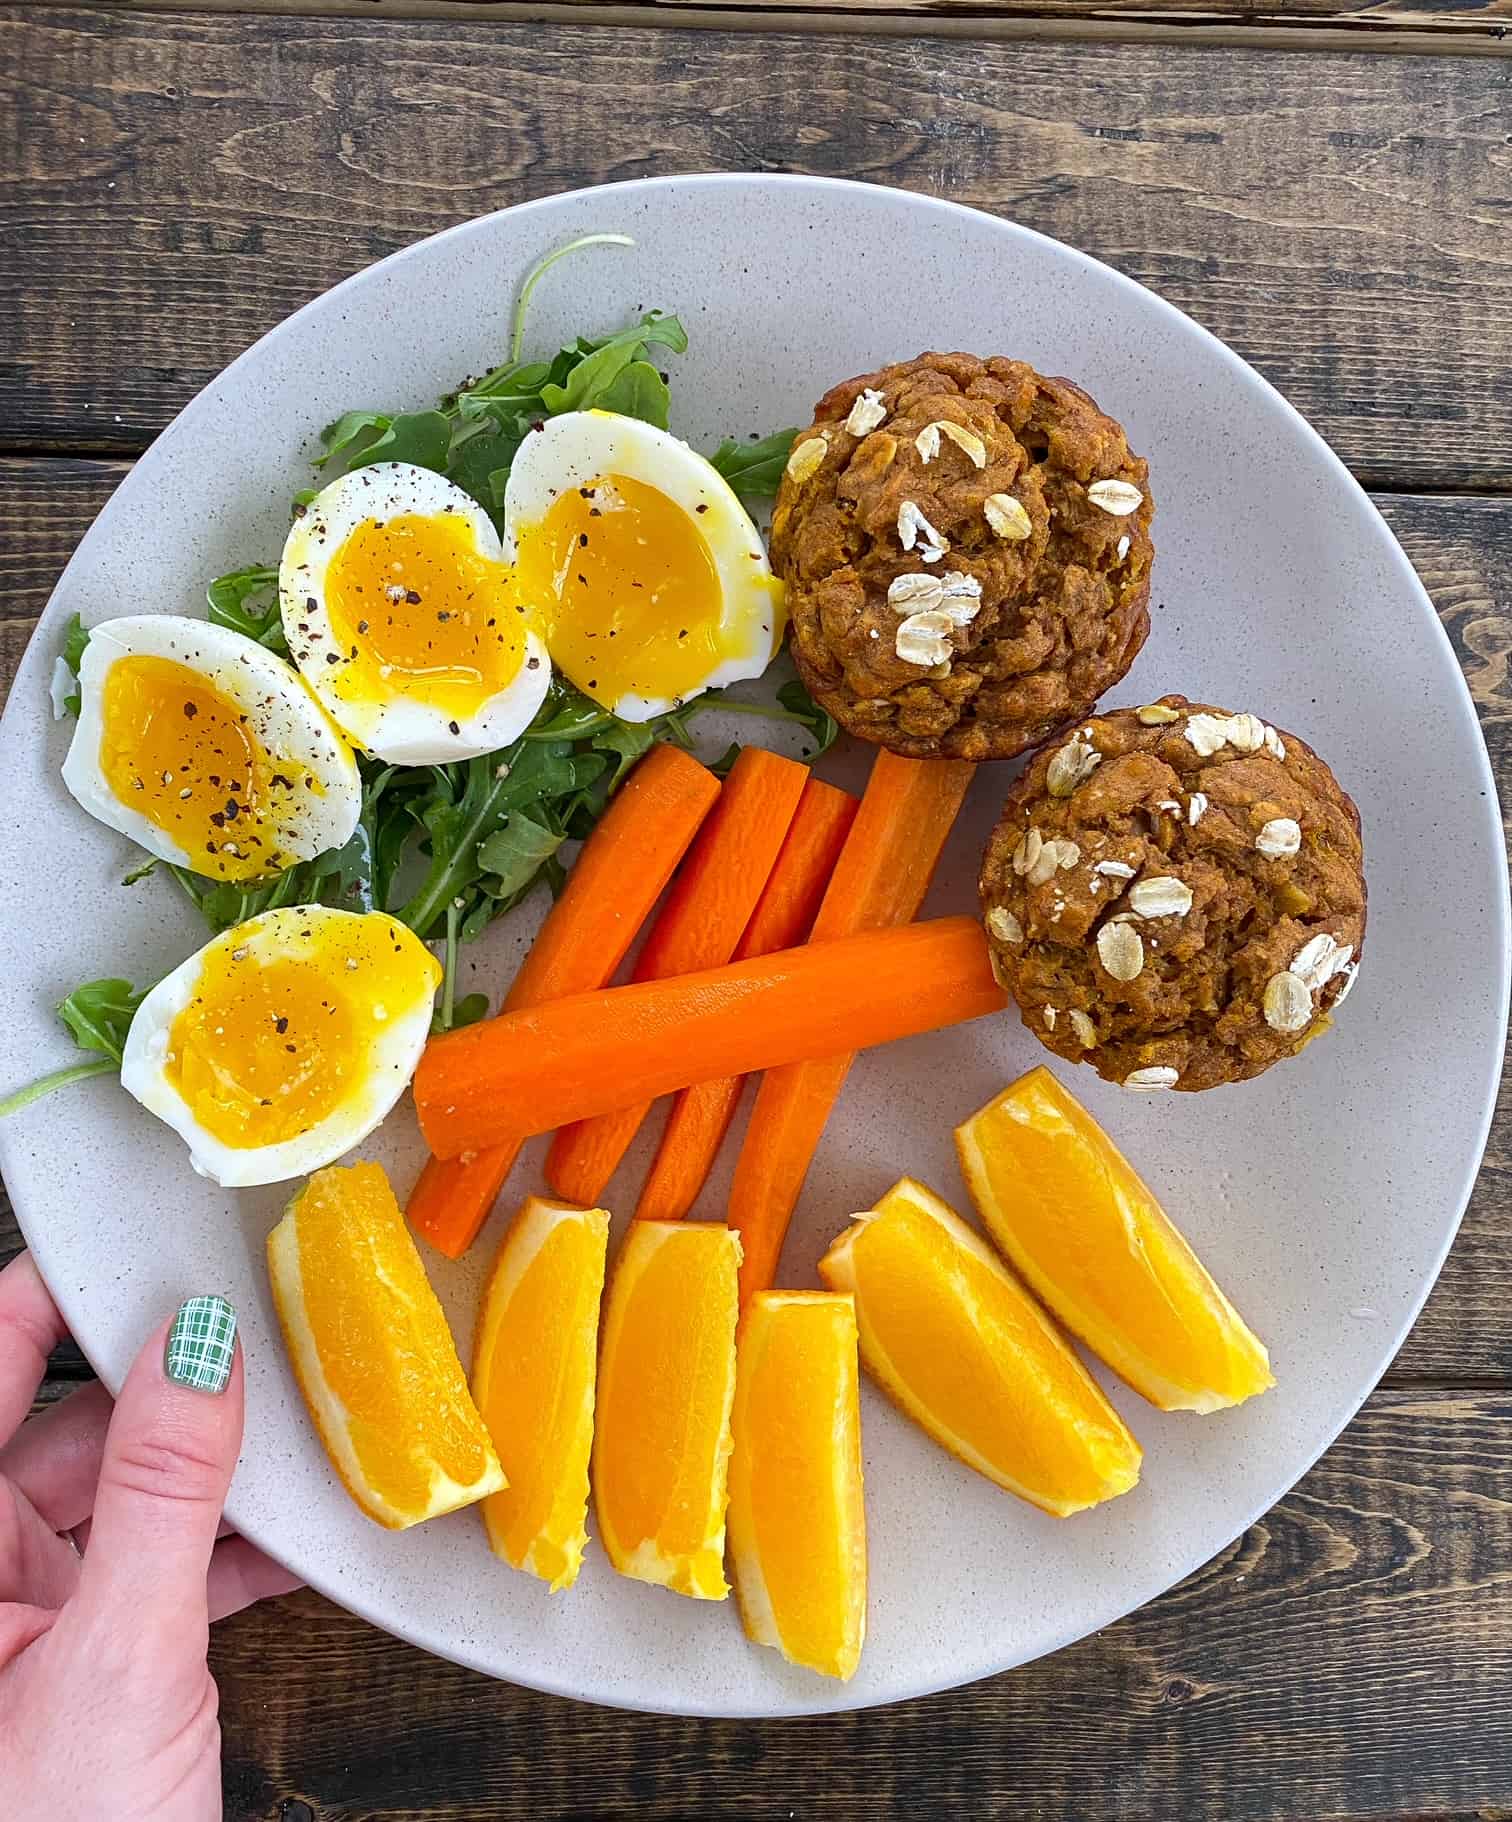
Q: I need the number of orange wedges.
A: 6